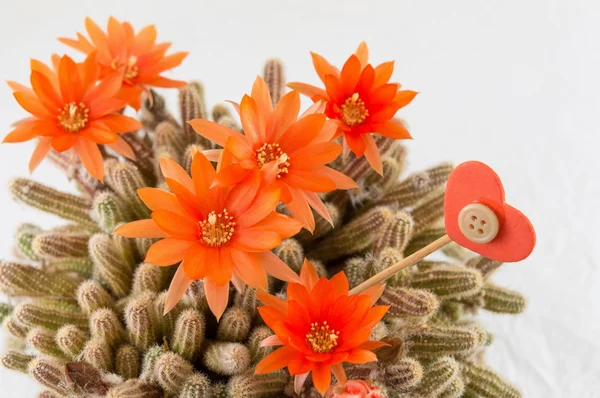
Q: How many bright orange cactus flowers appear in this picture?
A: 6